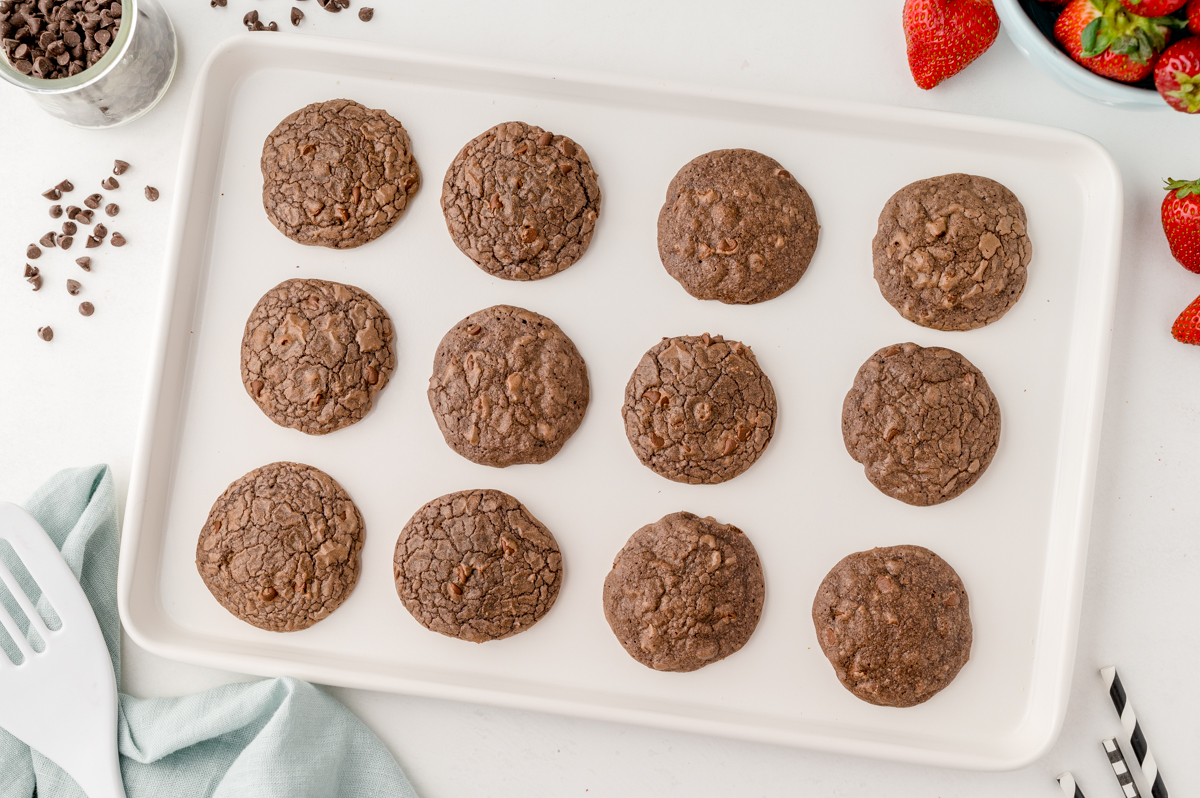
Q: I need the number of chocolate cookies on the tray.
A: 12